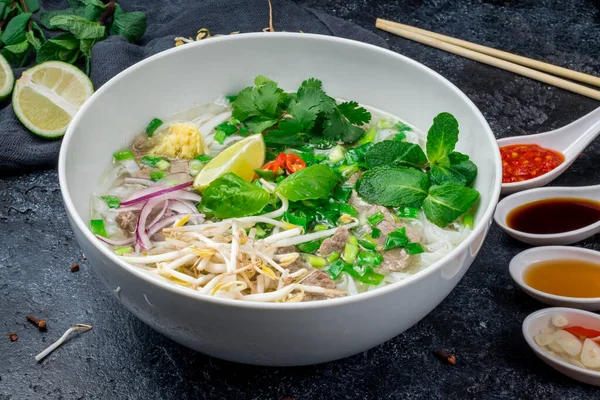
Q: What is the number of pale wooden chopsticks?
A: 2